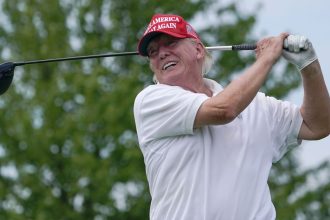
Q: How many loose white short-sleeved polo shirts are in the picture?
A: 1